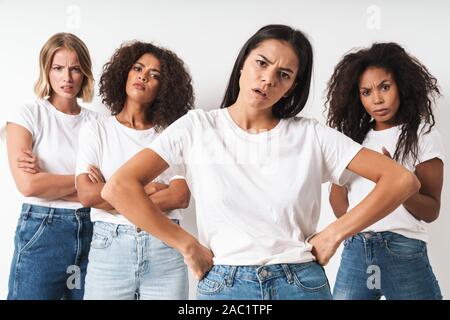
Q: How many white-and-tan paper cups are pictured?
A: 0